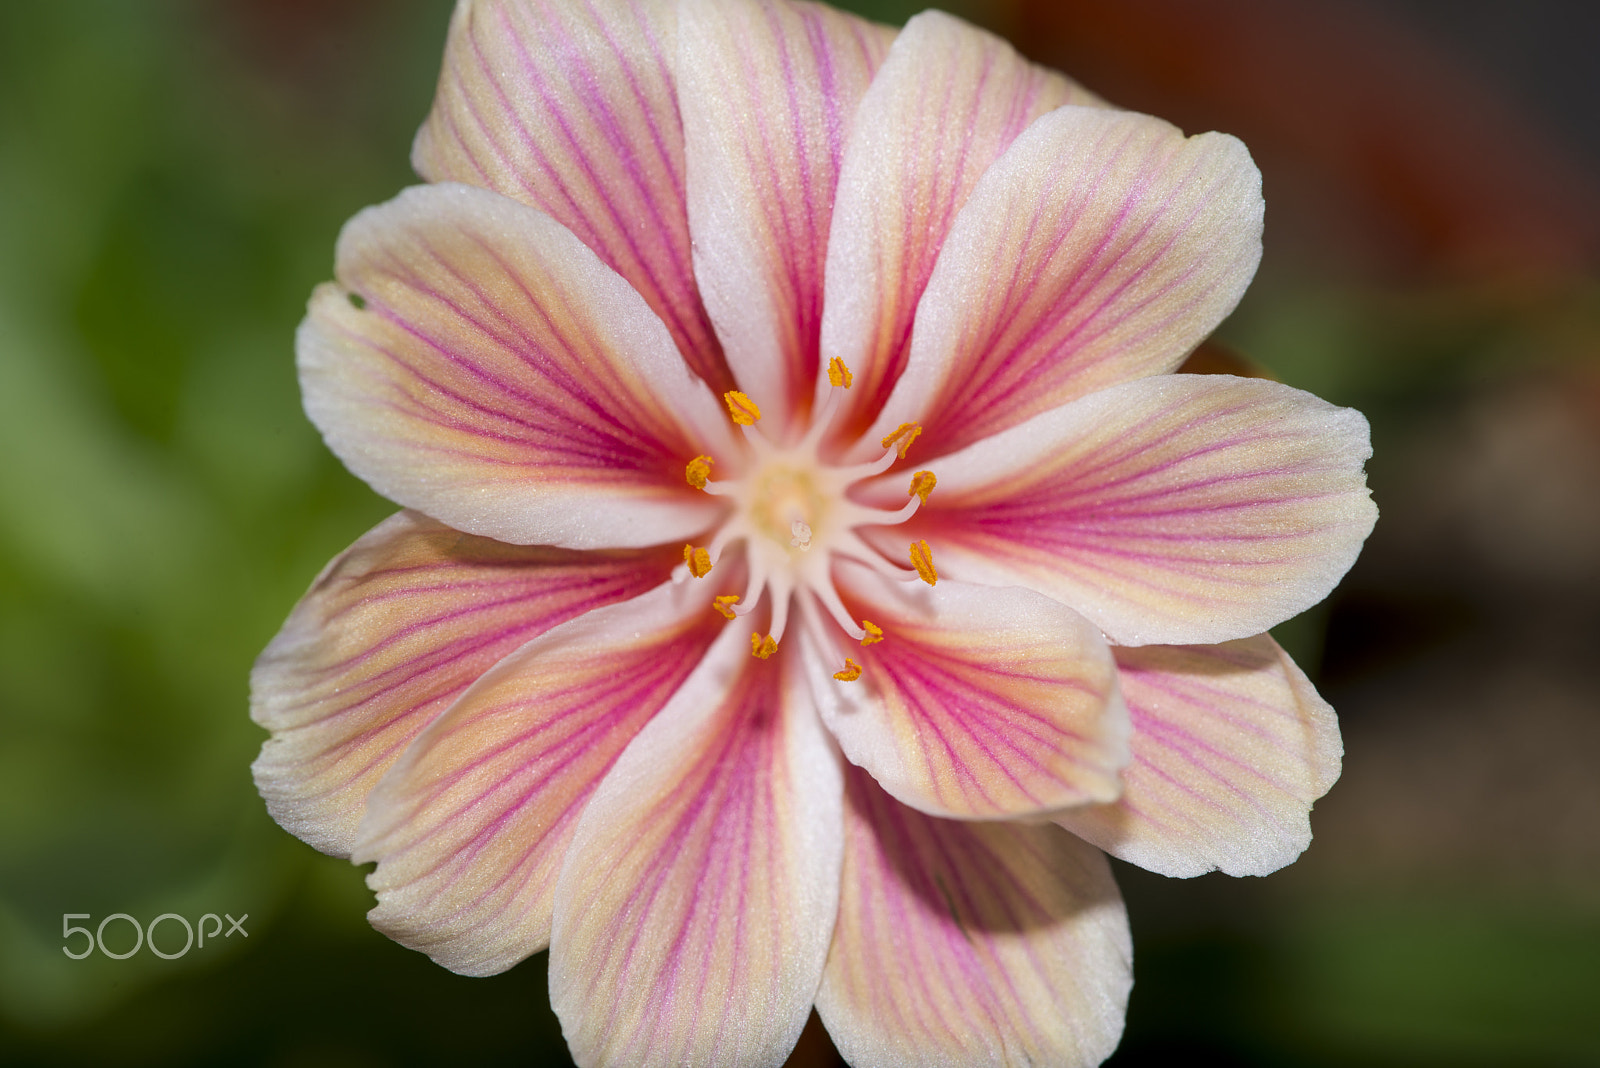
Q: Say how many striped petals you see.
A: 12